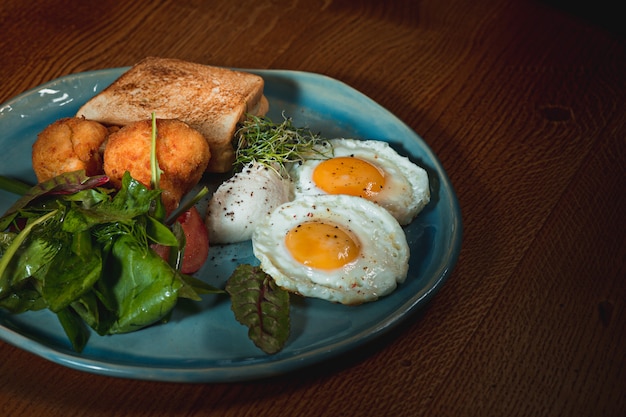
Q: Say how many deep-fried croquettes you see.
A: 2